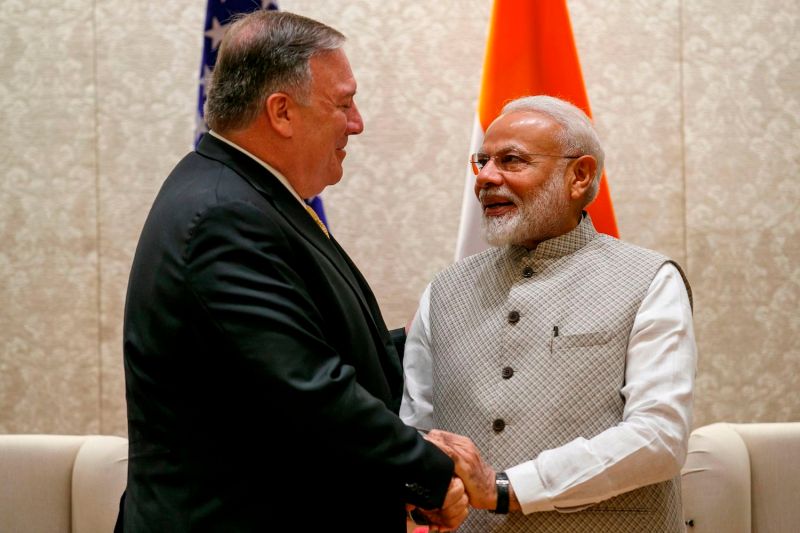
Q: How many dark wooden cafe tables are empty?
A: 0